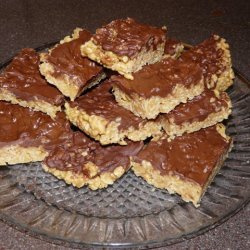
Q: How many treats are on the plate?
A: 11